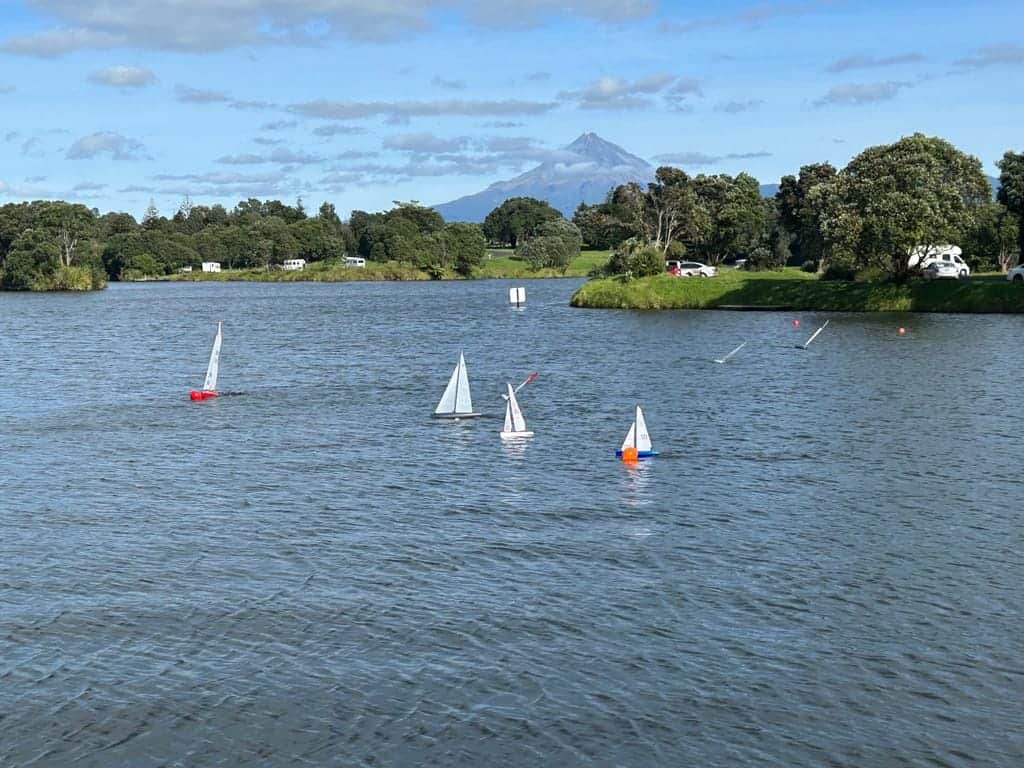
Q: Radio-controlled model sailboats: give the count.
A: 7